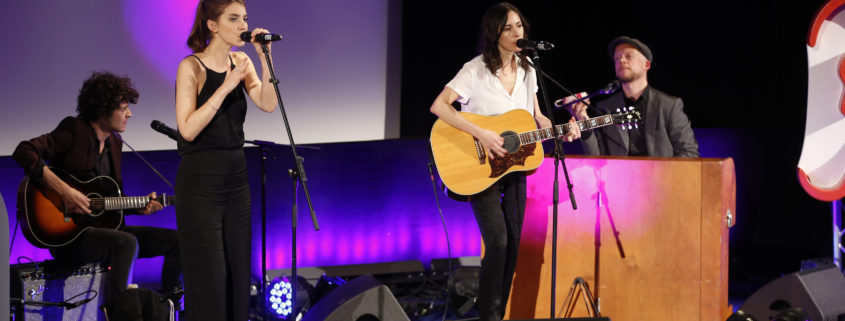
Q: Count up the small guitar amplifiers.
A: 1